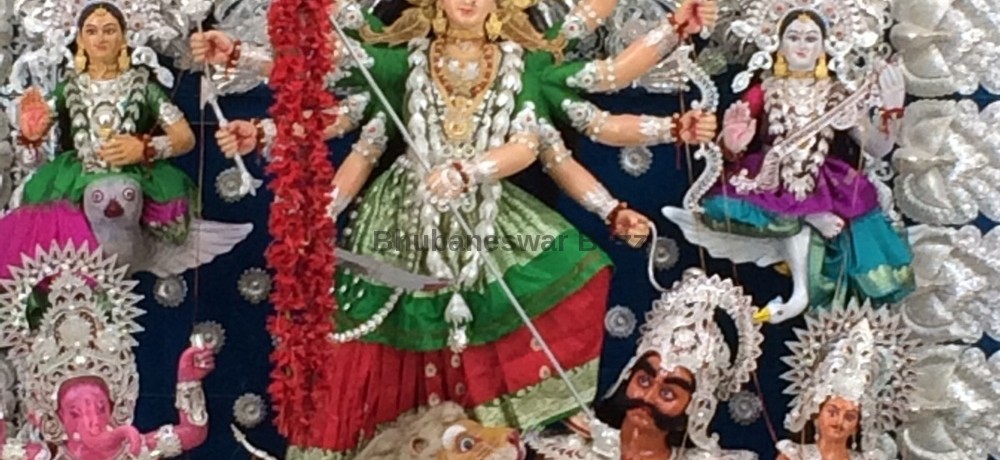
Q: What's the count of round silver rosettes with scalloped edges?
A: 9